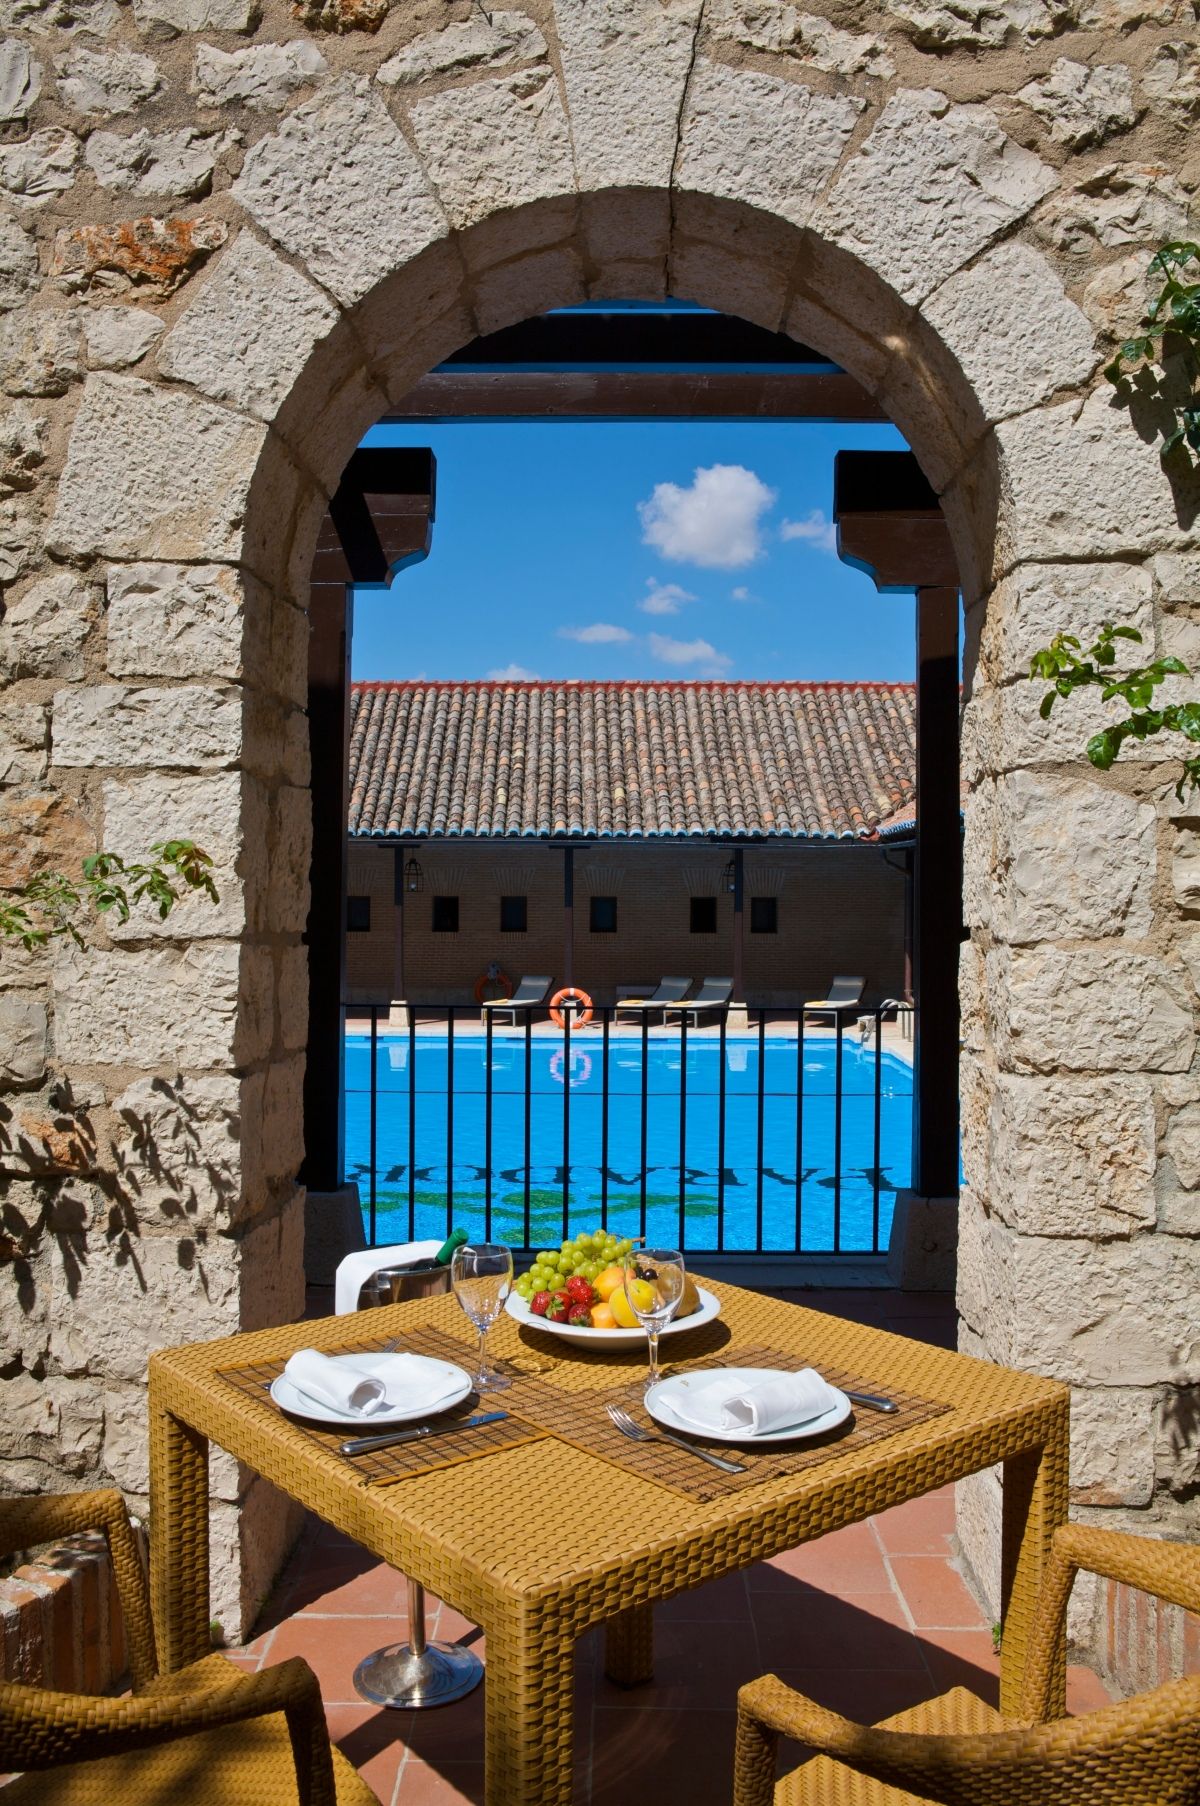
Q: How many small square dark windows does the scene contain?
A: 6